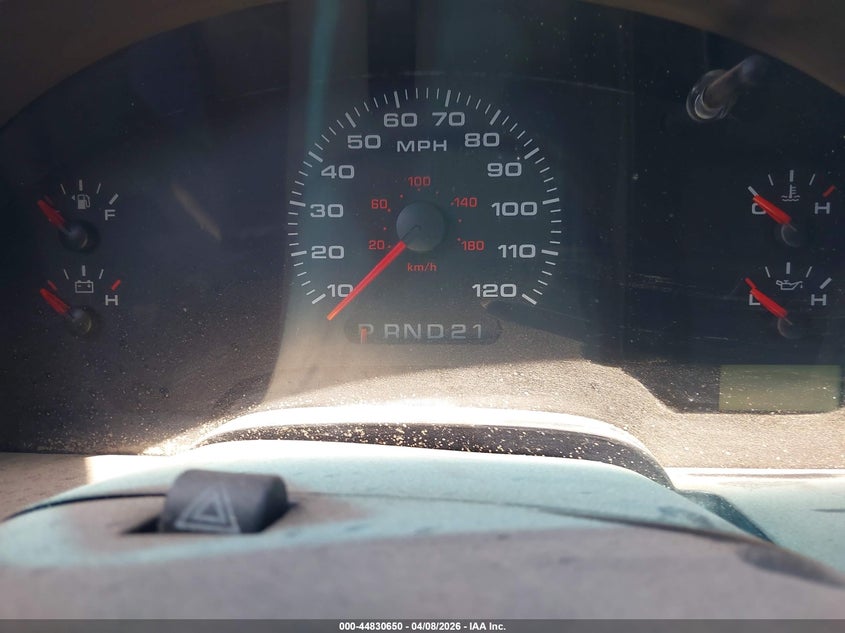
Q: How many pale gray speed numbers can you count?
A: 12